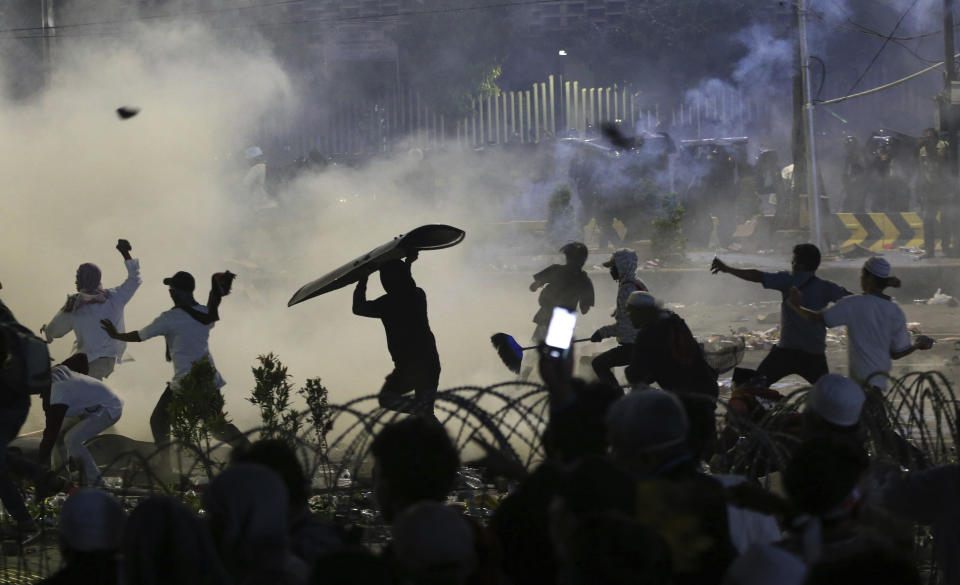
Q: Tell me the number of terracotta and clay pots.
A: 0